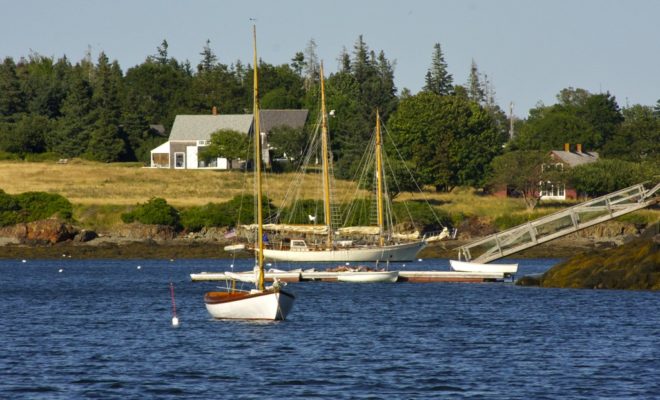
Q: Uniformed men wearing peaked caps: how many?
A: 0